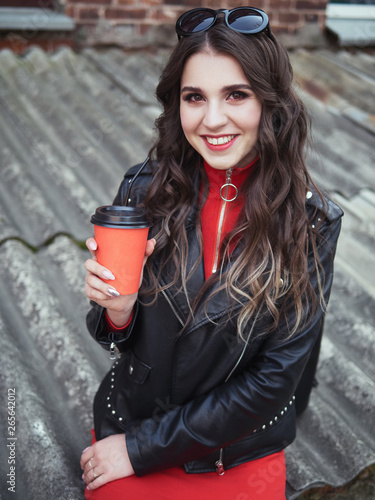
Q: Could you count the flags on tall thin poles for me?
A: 0